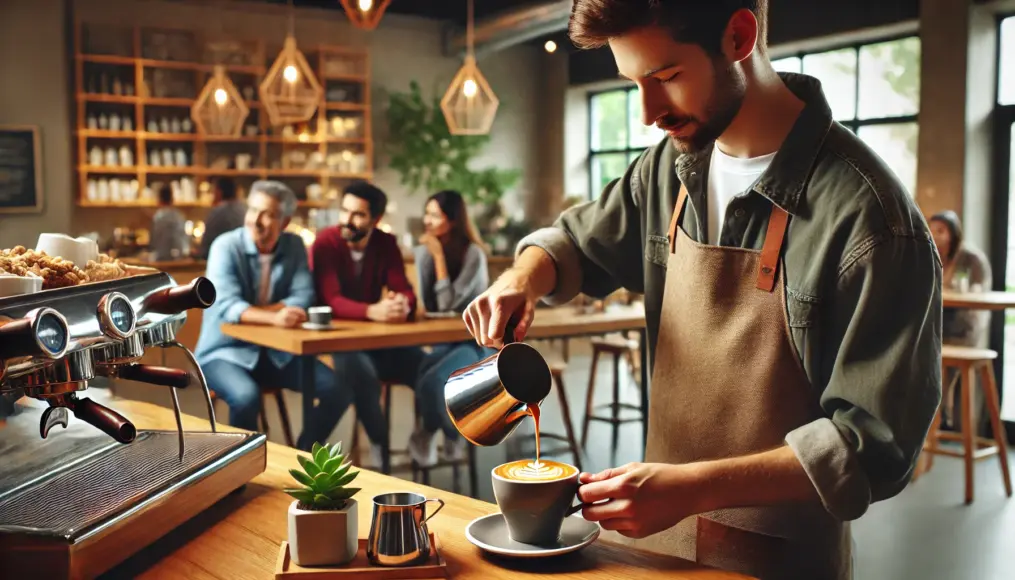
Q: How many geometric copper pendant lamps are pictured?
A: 4